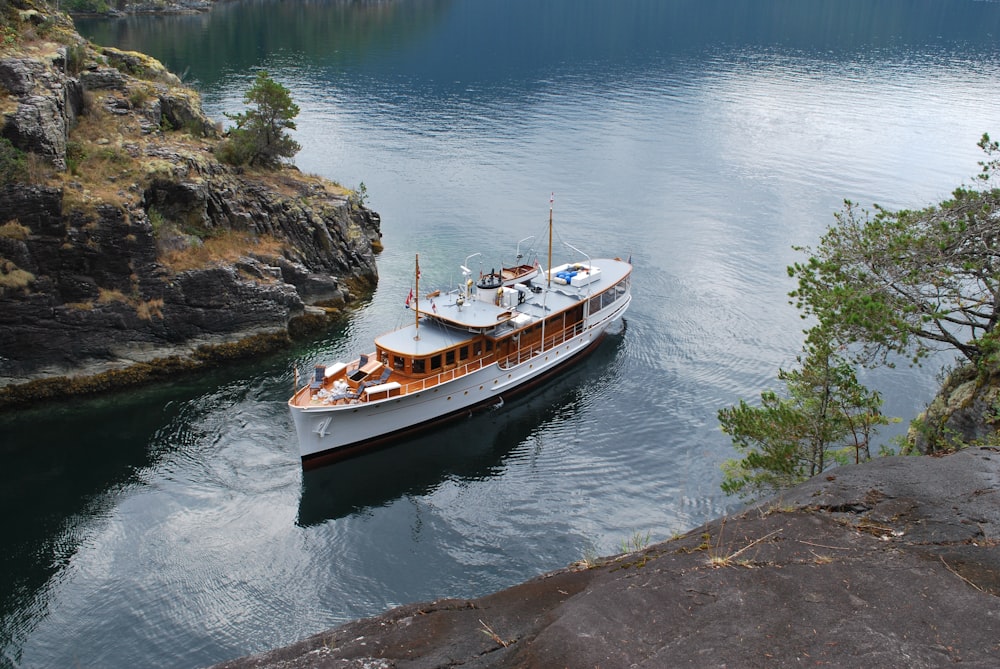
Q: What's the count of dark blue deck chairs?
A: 4